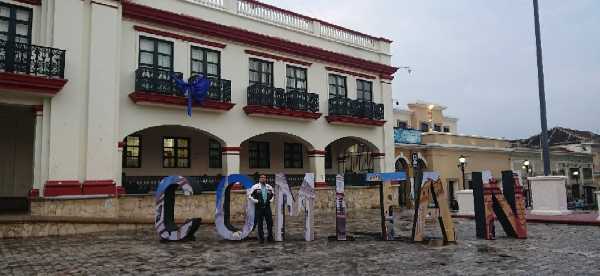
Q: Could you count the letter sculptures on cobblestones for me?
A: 7